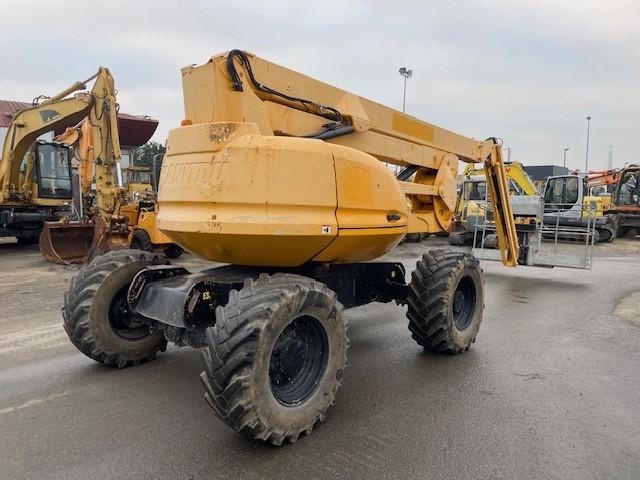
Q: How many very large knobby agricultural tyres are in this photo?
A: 3